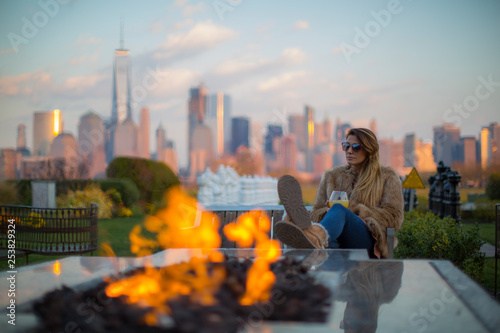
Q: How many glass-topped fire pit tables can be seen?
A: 1